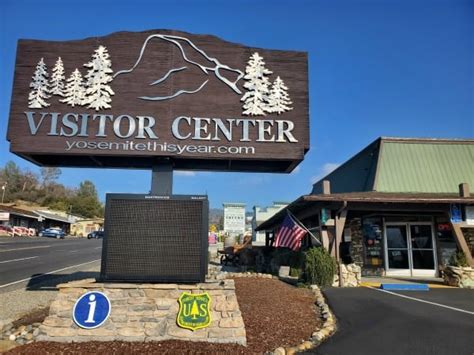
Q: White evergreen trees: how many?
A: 6